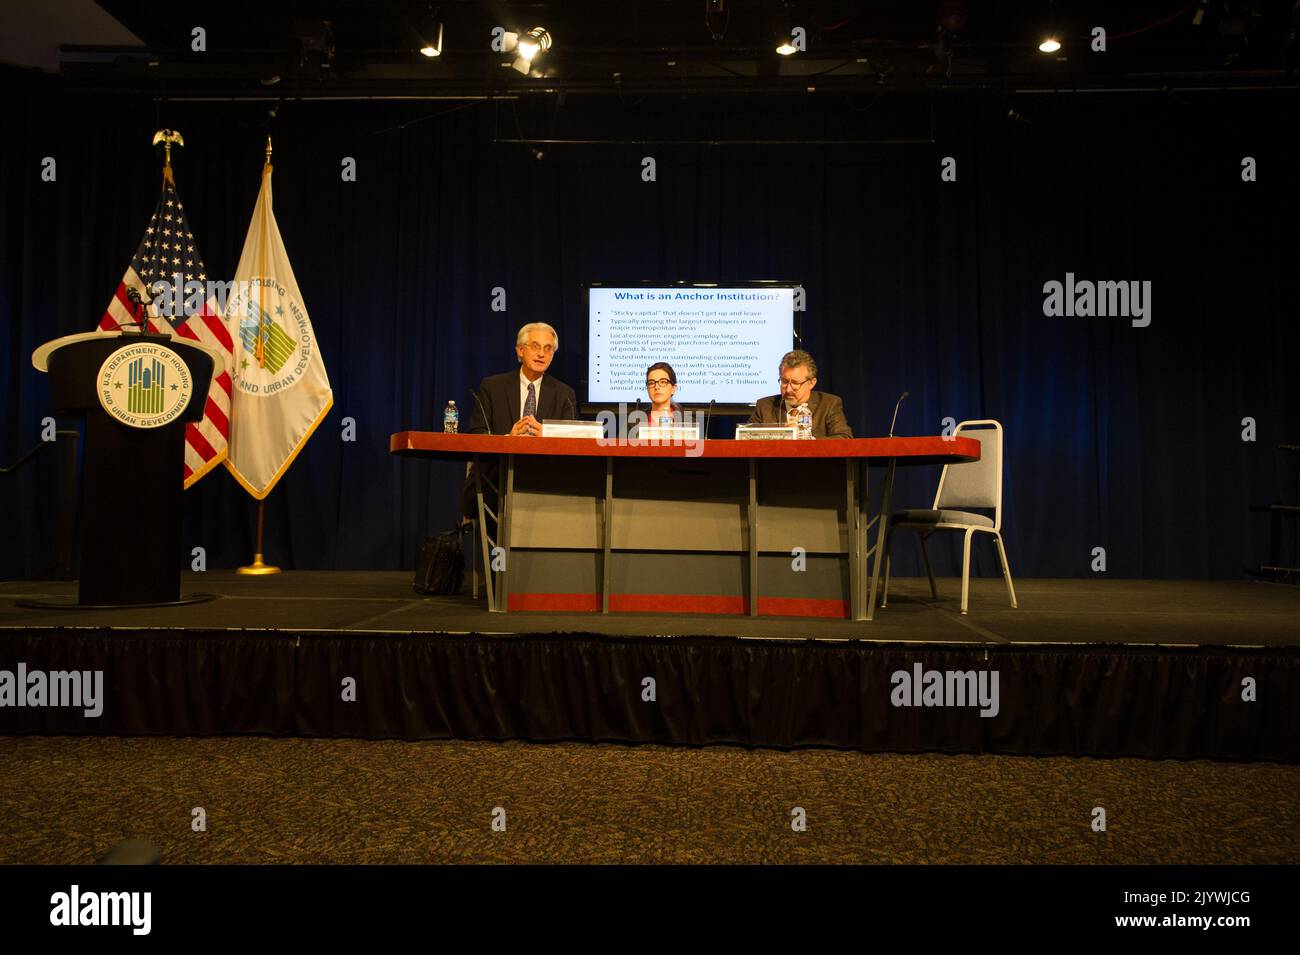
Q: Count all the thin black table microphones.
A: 6